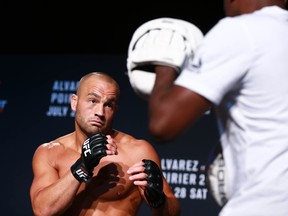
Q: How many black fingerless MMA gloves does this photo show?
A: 2